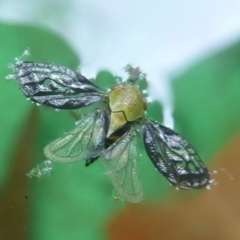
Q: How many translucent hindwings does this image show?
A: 2